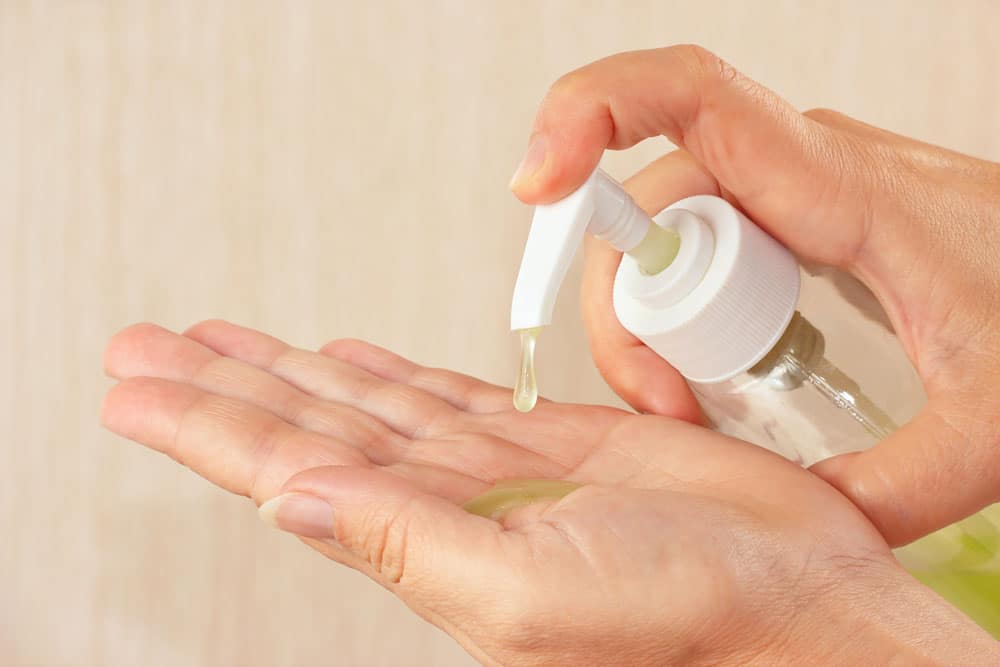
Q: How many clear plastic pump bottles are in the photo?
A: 1